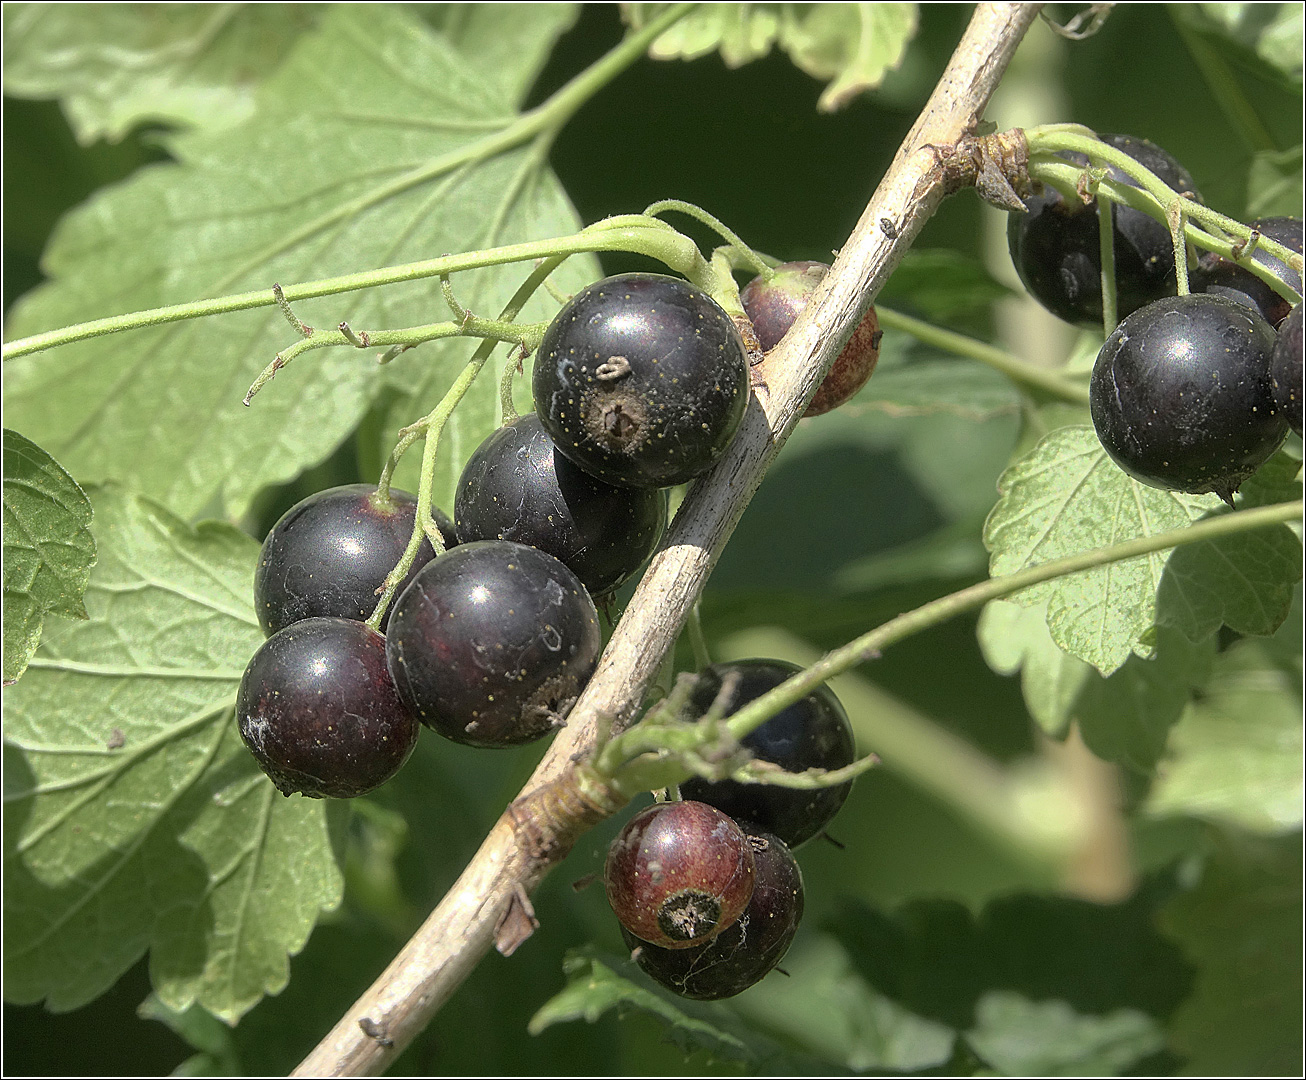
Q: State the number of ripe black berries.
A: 11